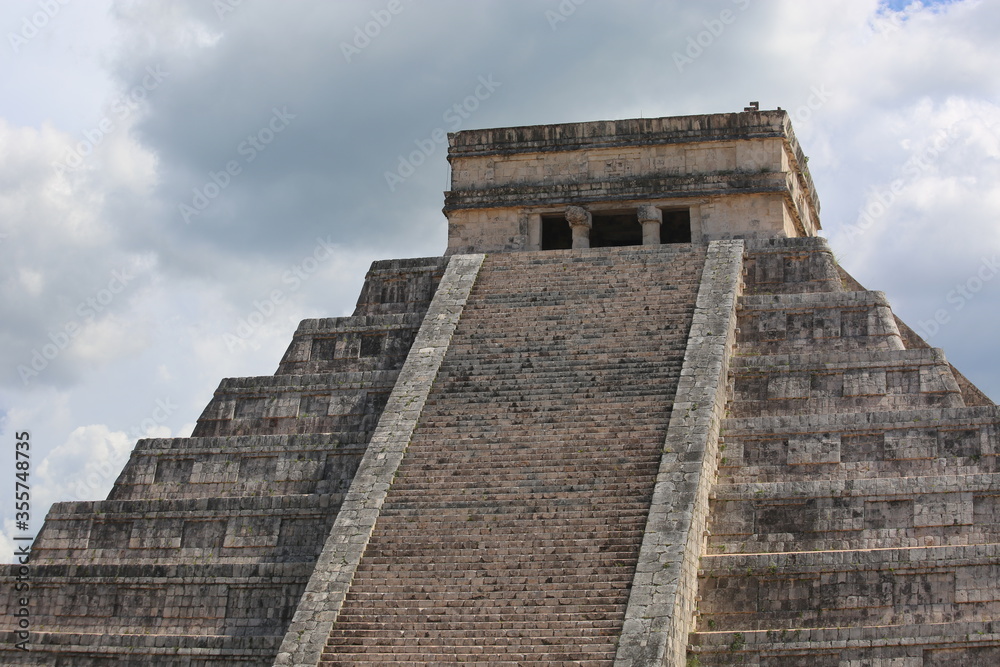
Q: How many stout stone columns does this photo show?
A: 2